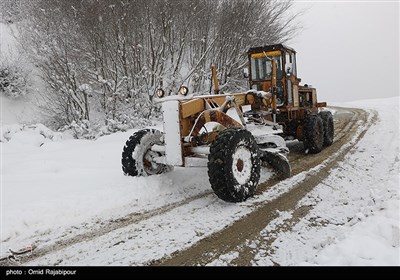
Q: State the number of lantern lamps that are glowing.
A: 2